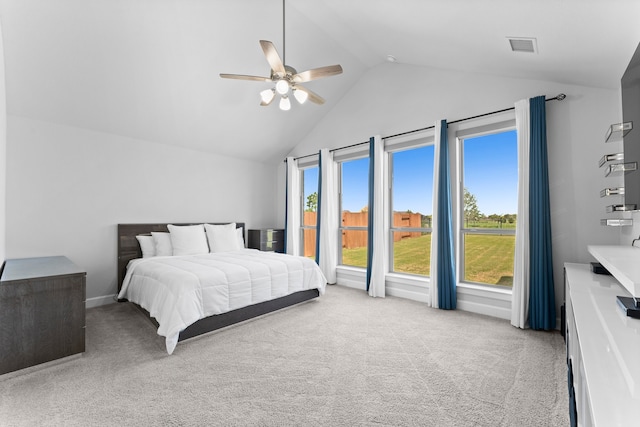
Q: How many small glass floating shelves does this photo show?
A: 6